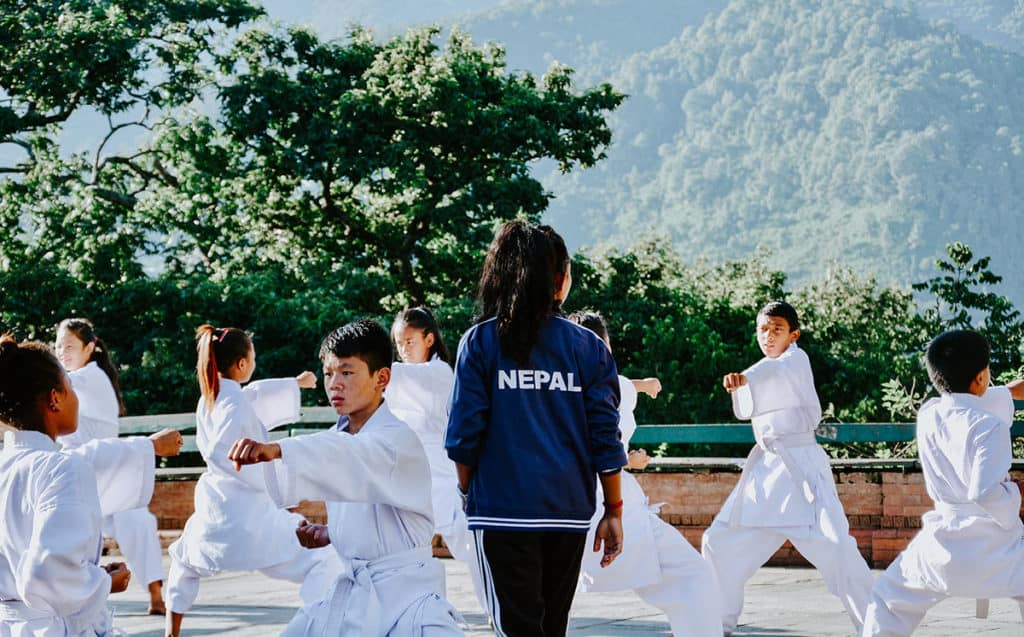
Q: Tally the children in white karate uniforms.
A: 8